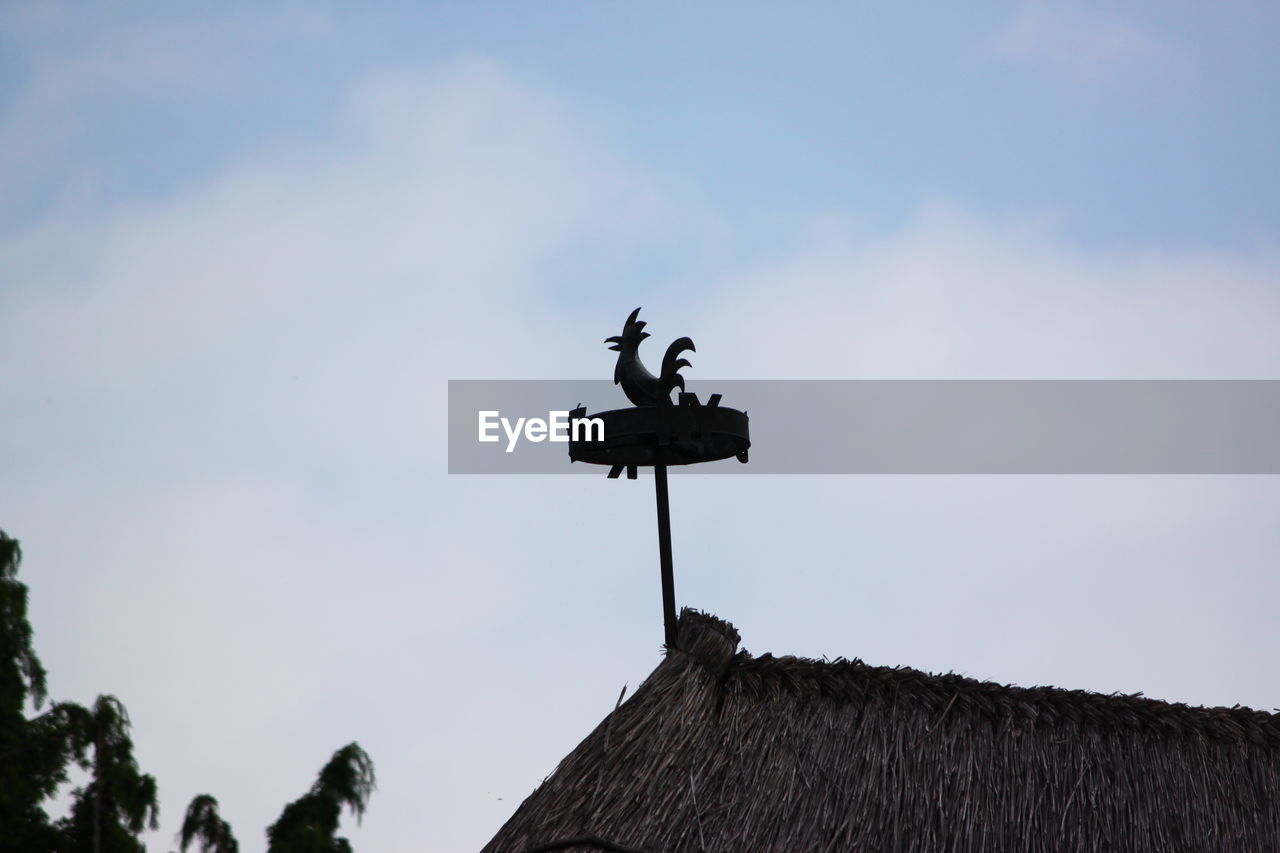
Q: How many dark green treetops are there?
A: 4